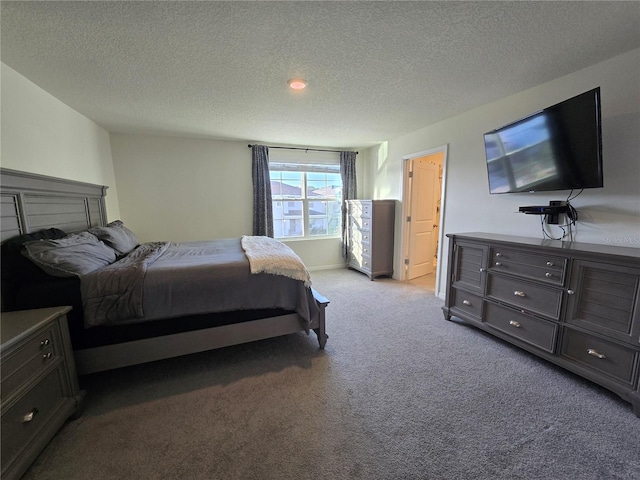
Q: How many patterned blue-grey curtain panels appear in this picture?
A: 2